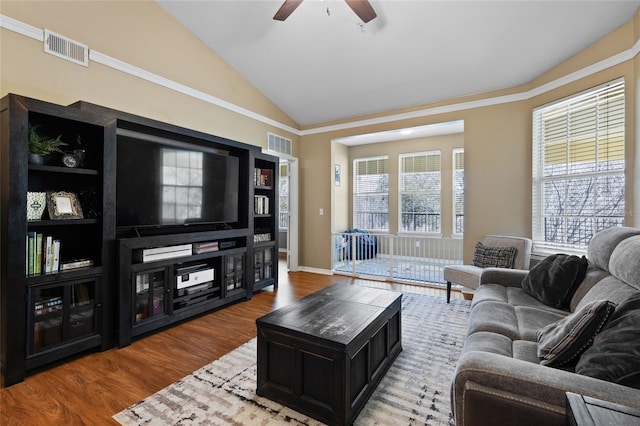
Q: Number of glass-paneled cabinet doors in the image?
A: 4